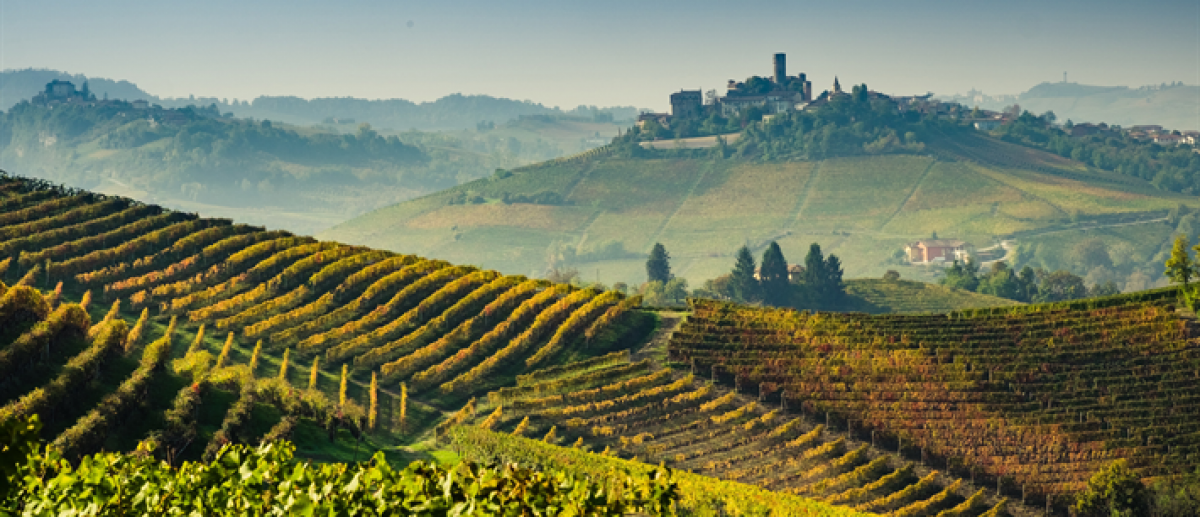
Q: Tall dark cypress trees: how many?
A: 5